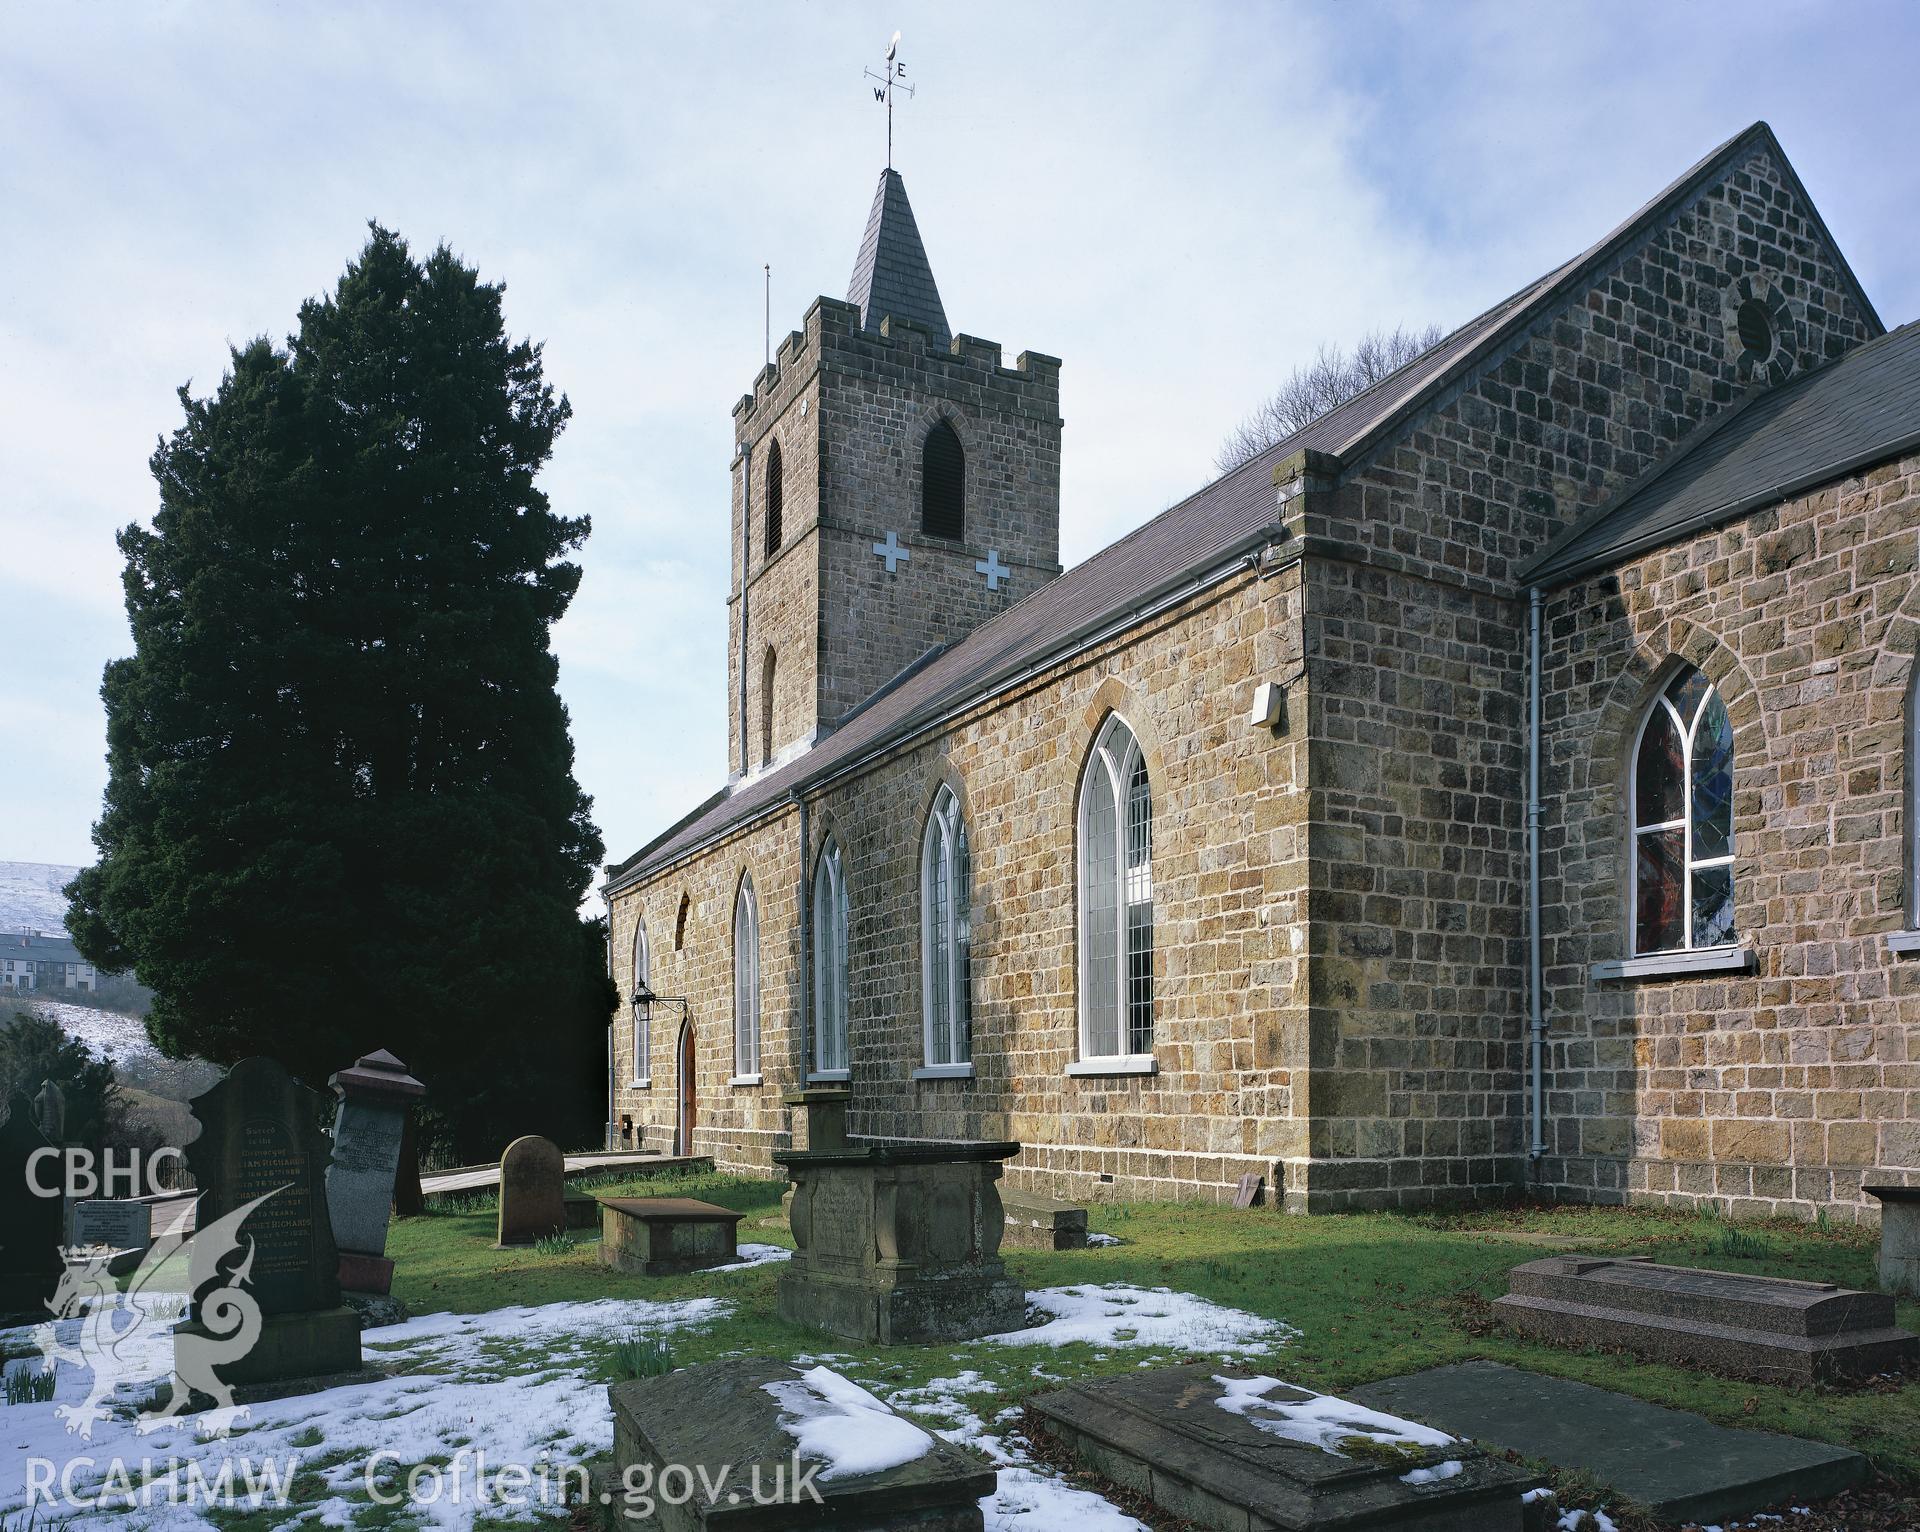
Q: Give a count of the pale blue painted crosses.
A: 2